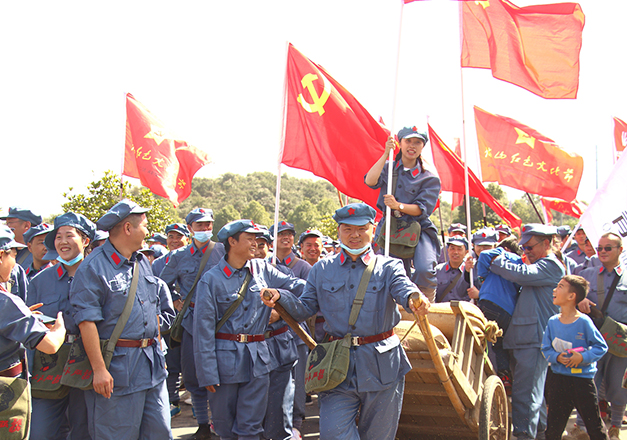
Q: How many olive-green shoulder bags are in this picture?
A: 7